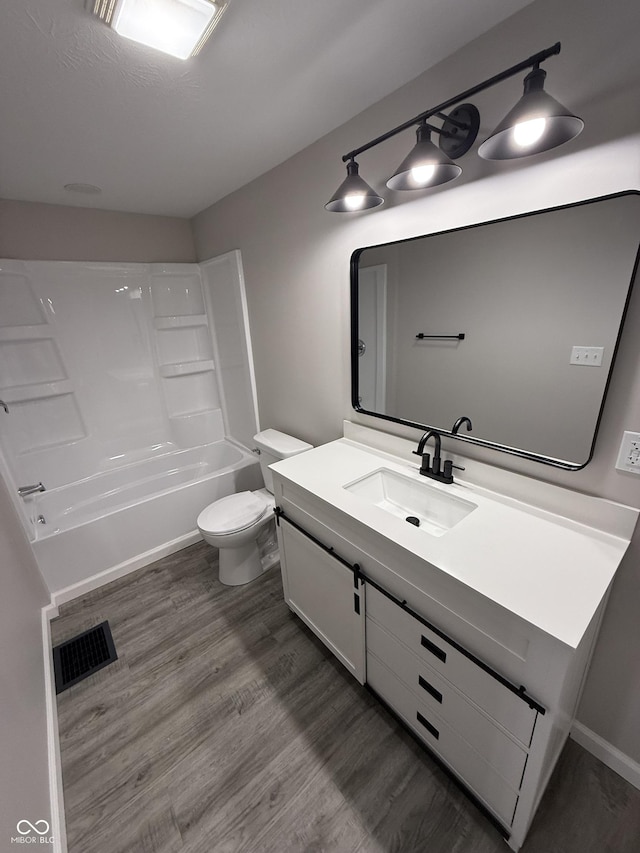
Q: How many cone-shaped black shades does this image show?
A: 3